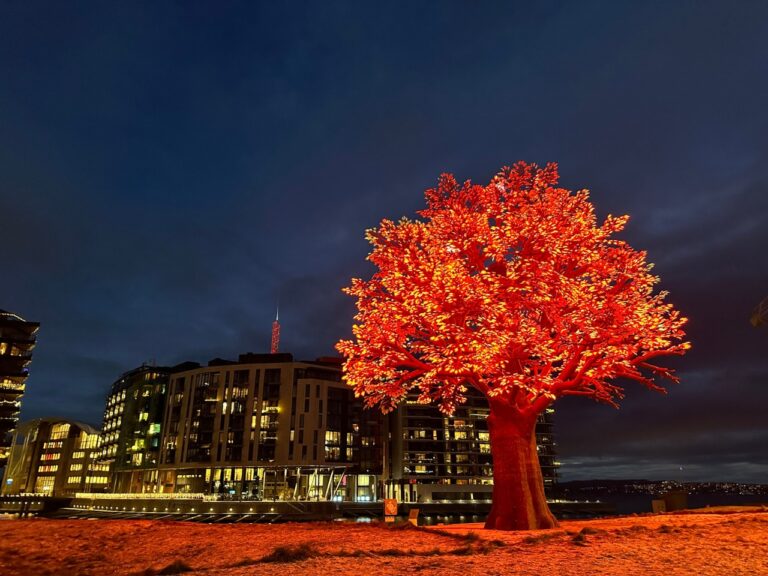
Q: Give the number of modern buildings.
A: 5